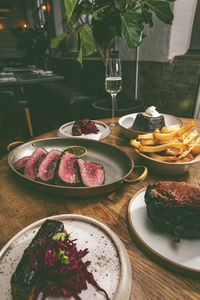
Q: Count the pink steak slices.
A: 5